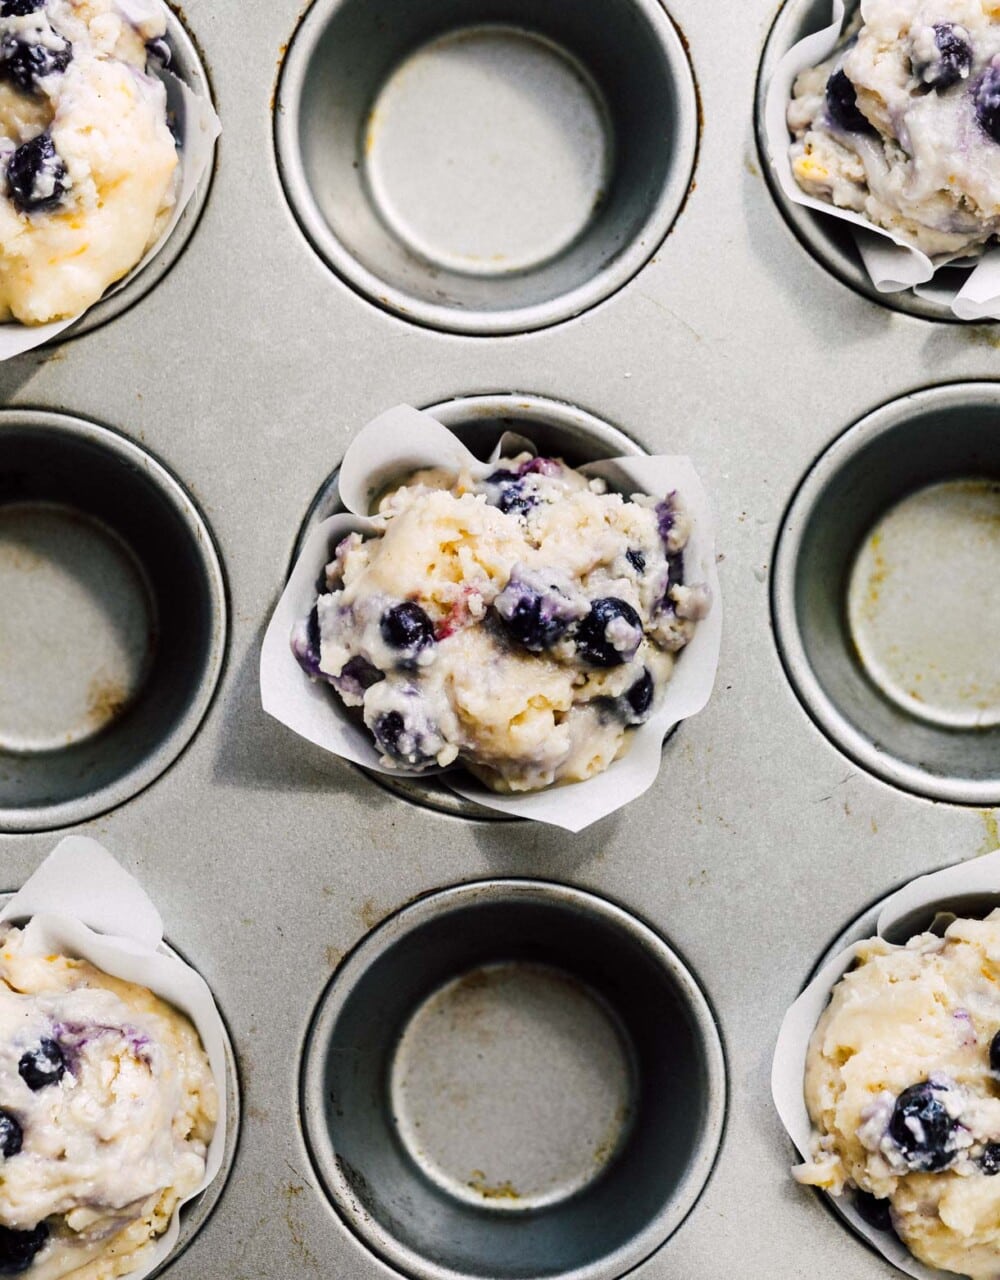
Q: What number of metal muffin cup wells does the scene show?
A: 9